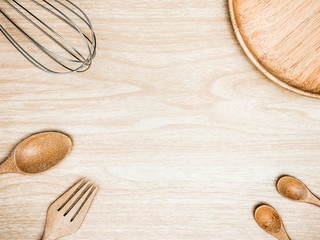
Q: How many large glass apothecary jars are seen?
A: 0